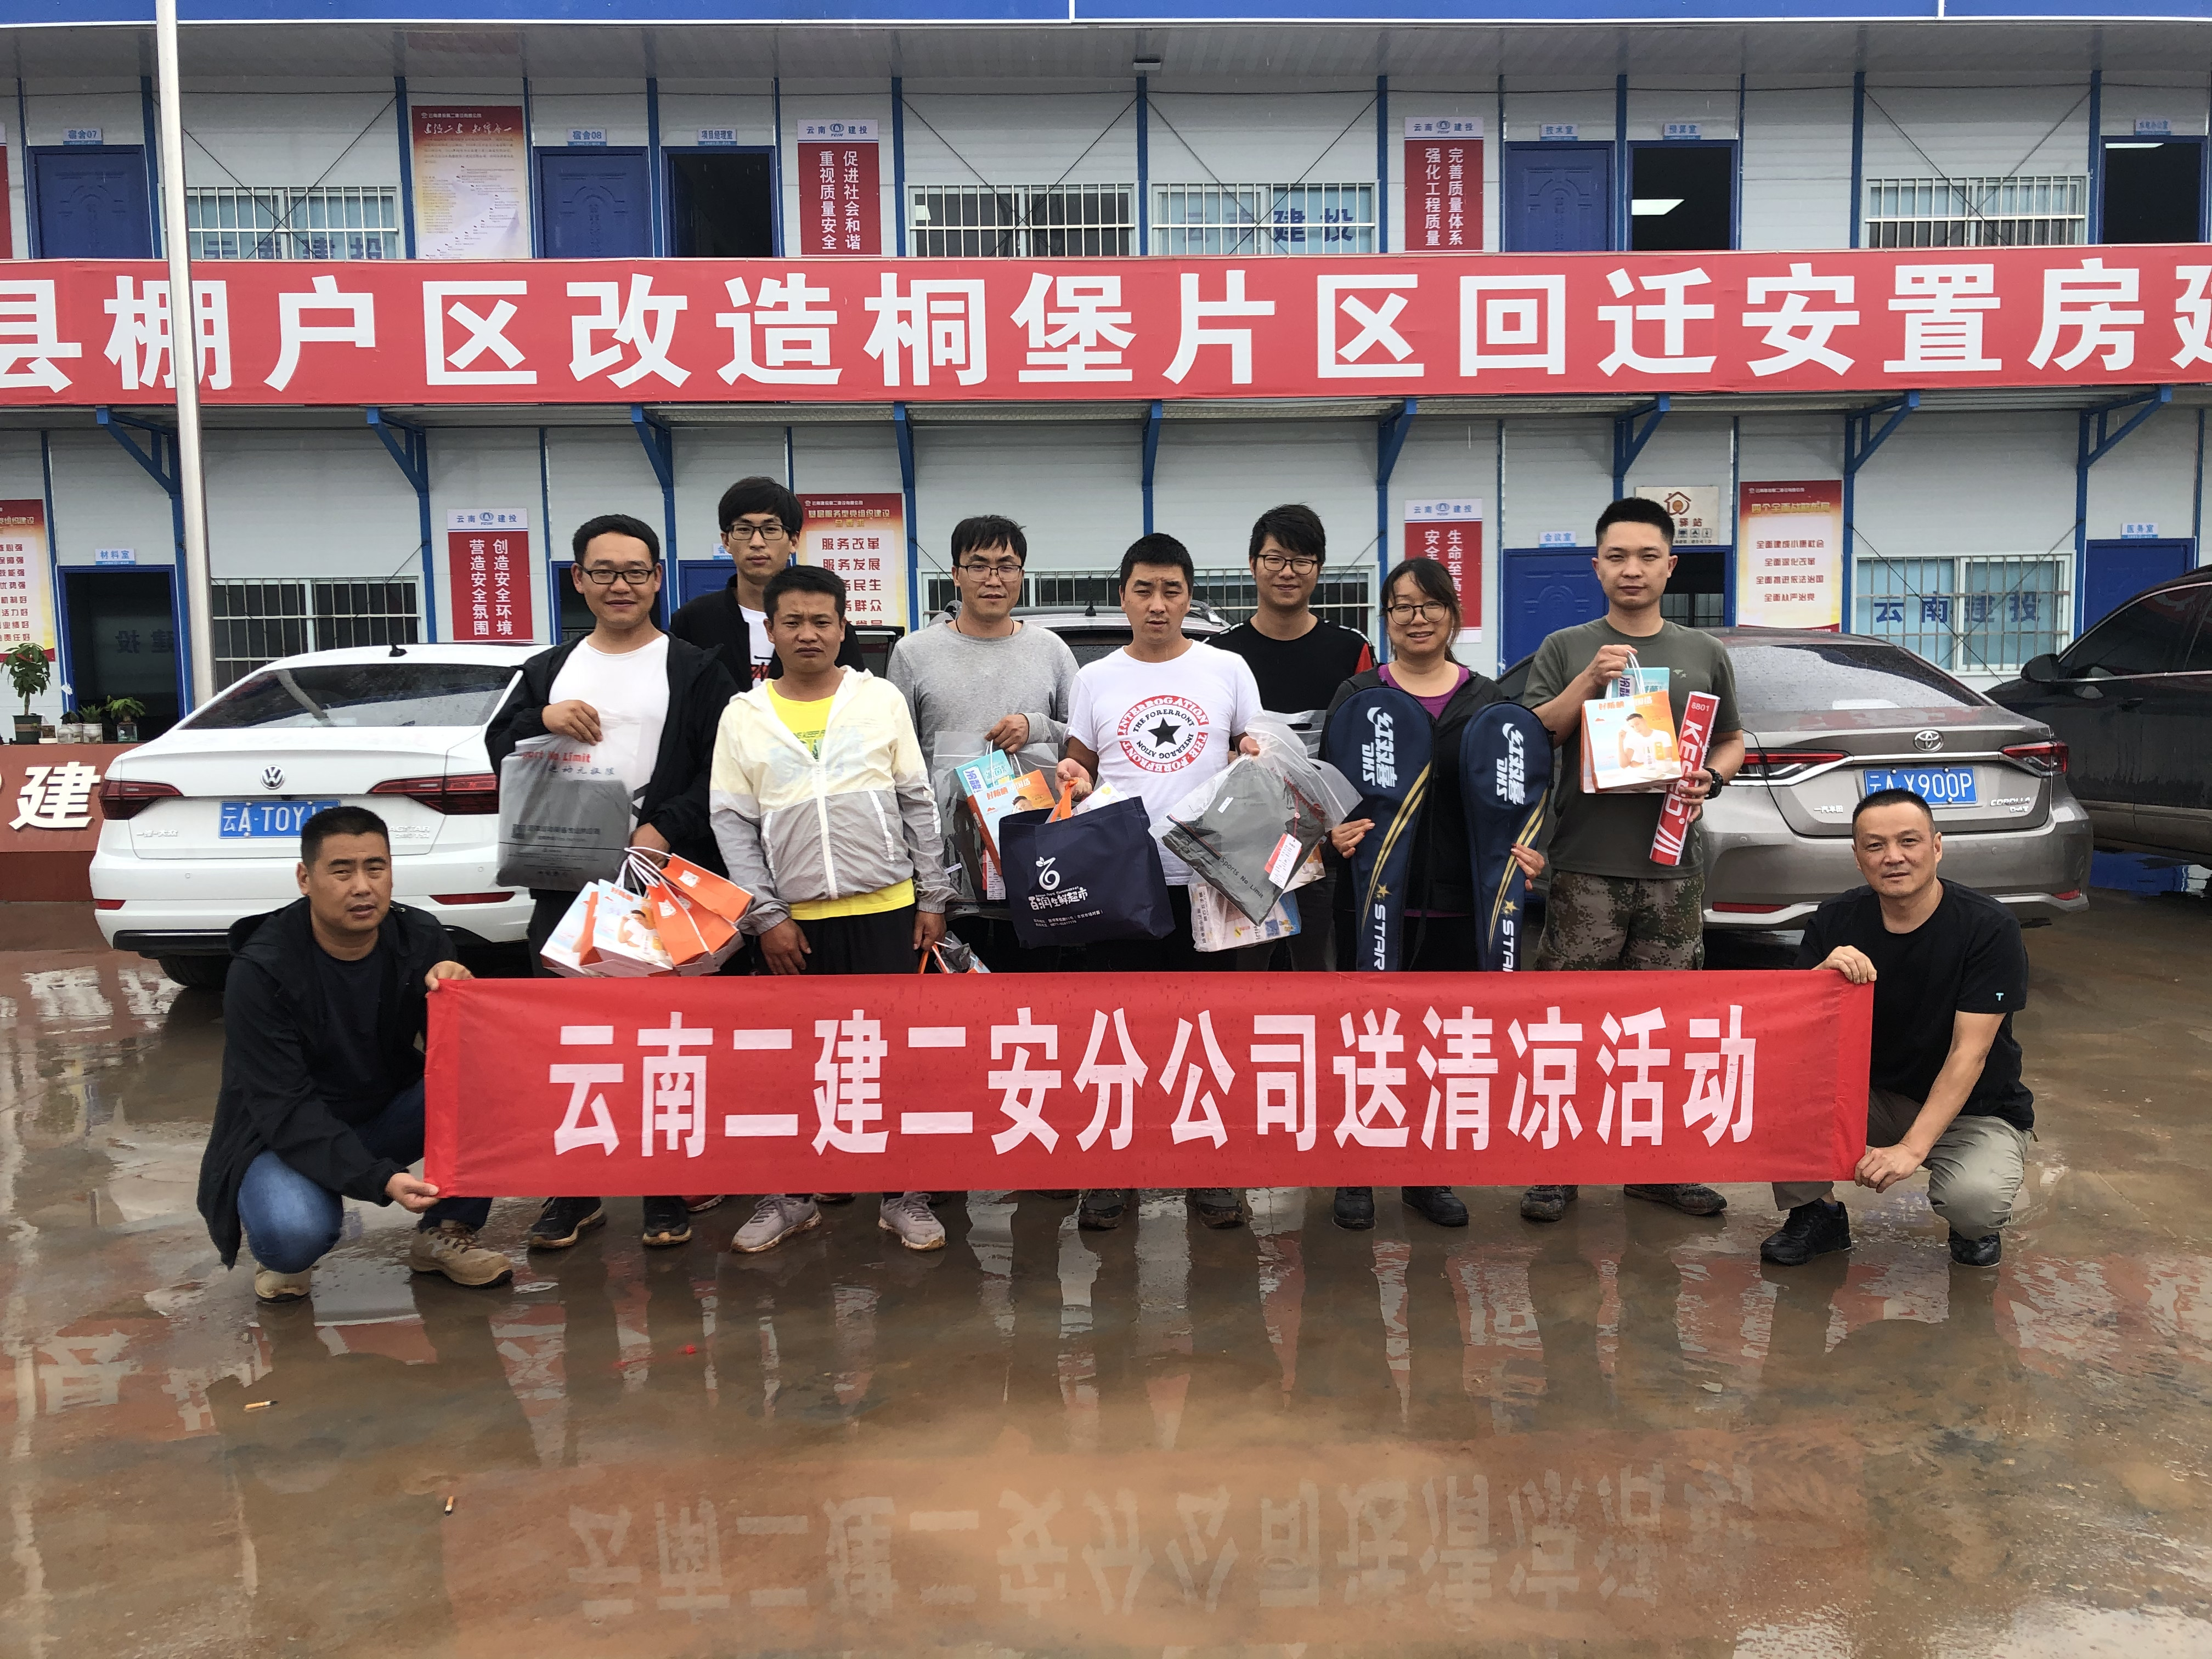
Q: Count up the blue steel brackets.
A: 9